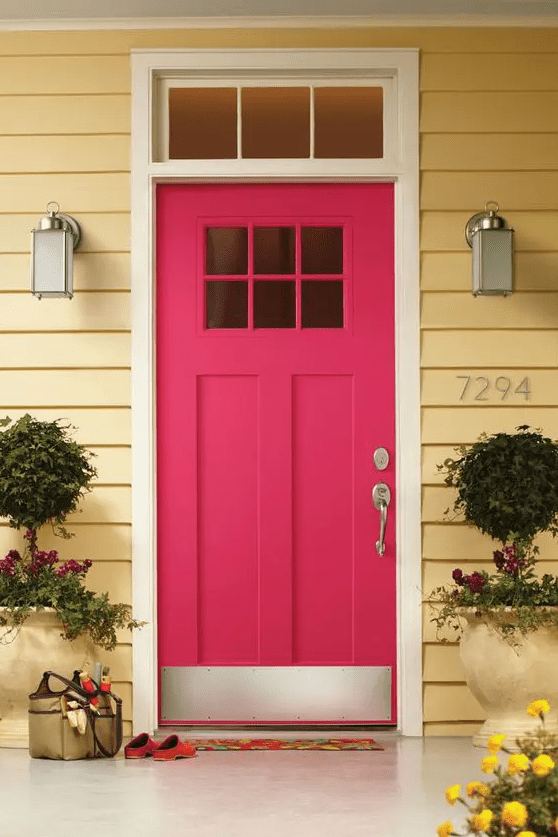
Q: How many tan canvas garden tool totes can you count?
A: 1